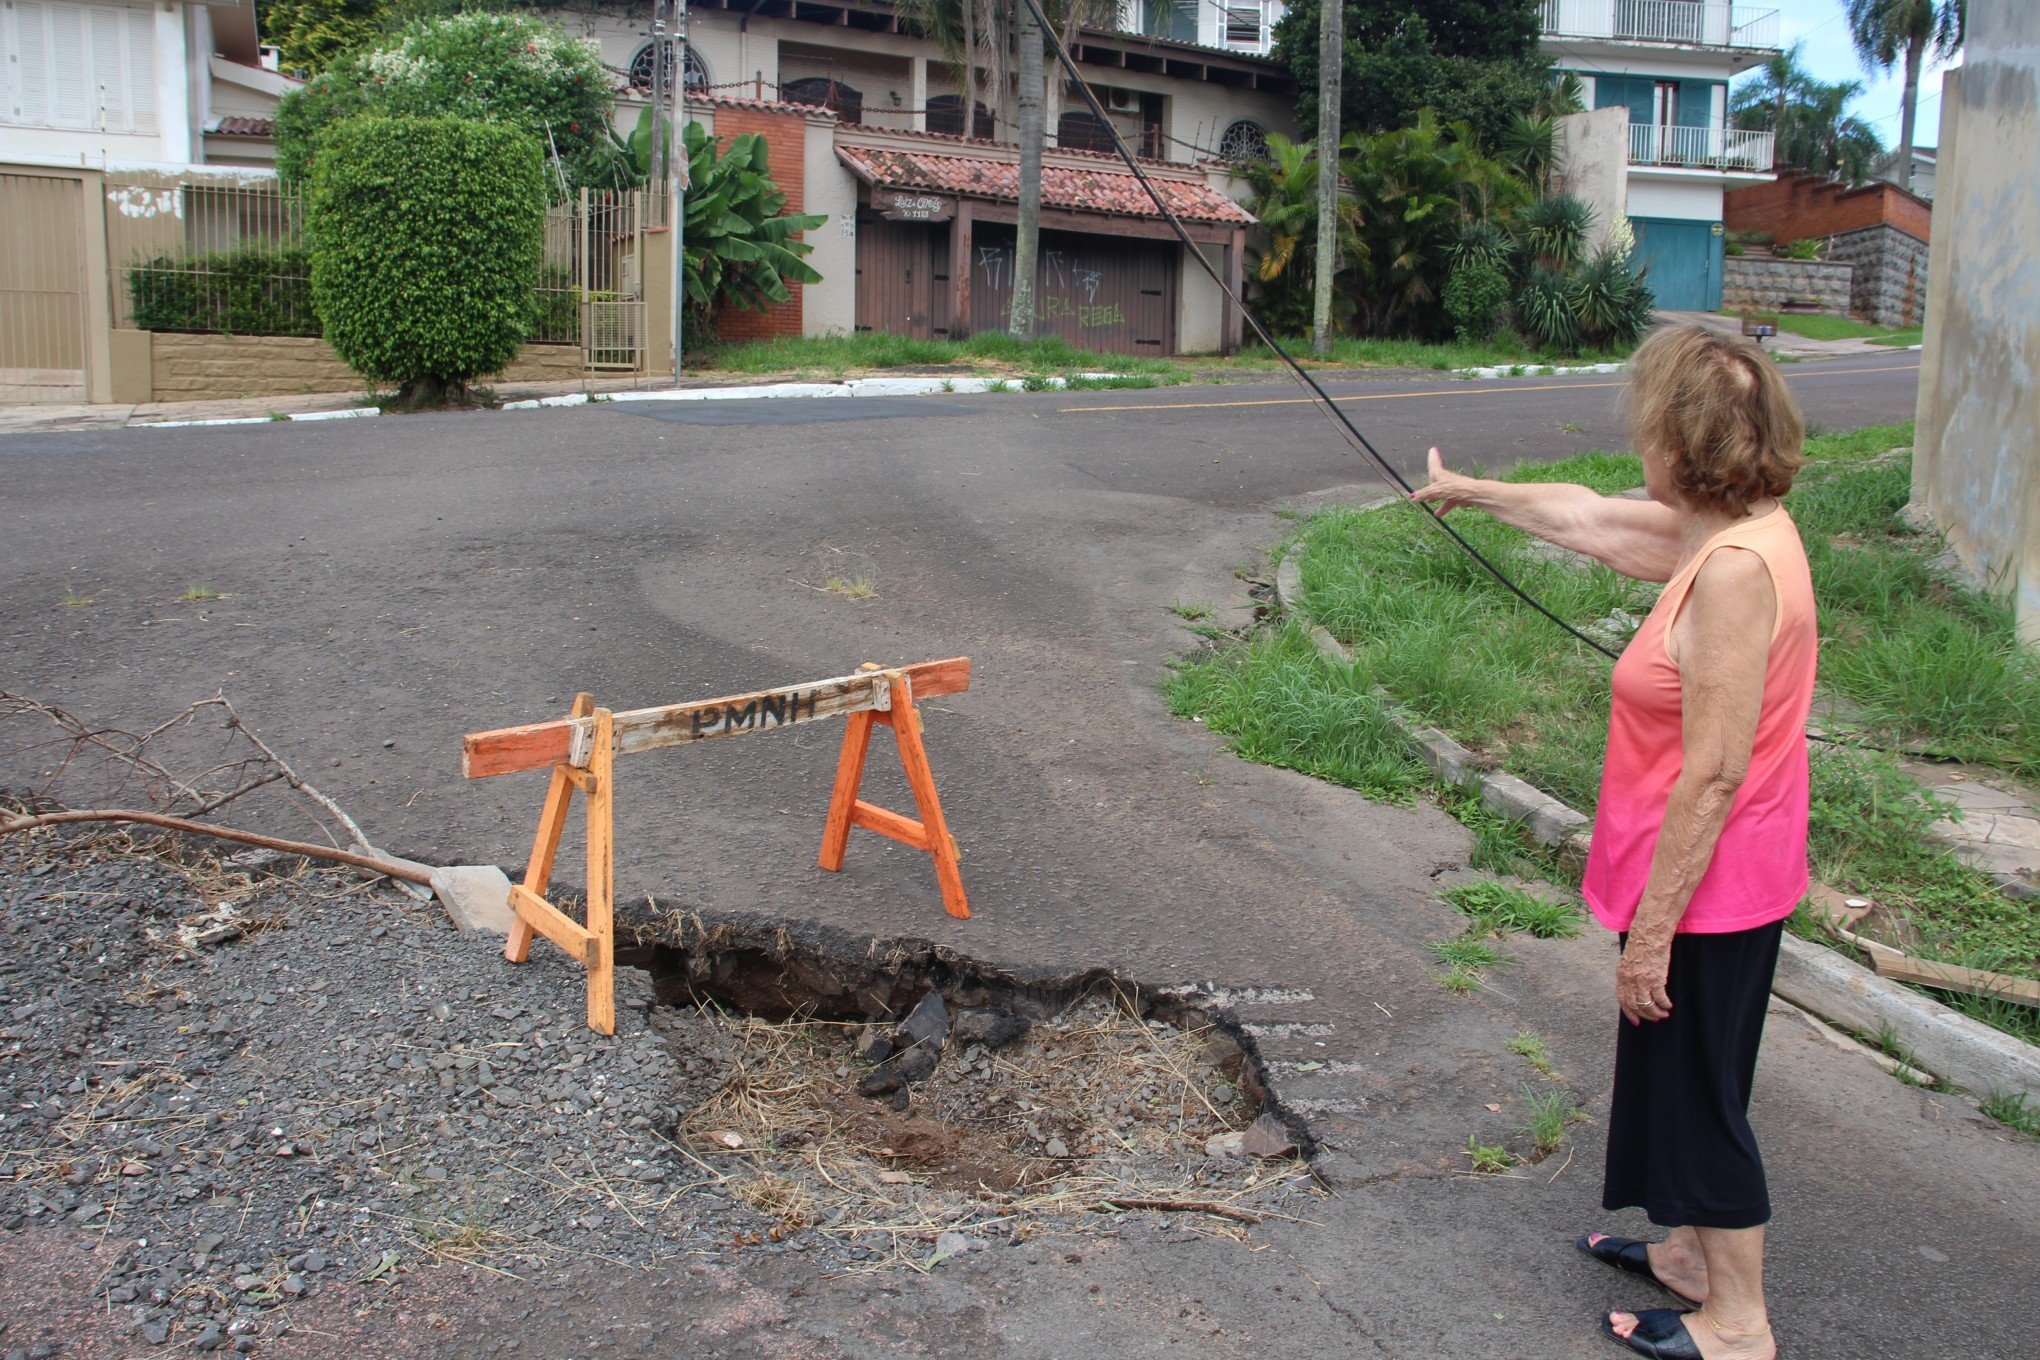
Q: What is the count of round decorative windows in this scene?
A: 2